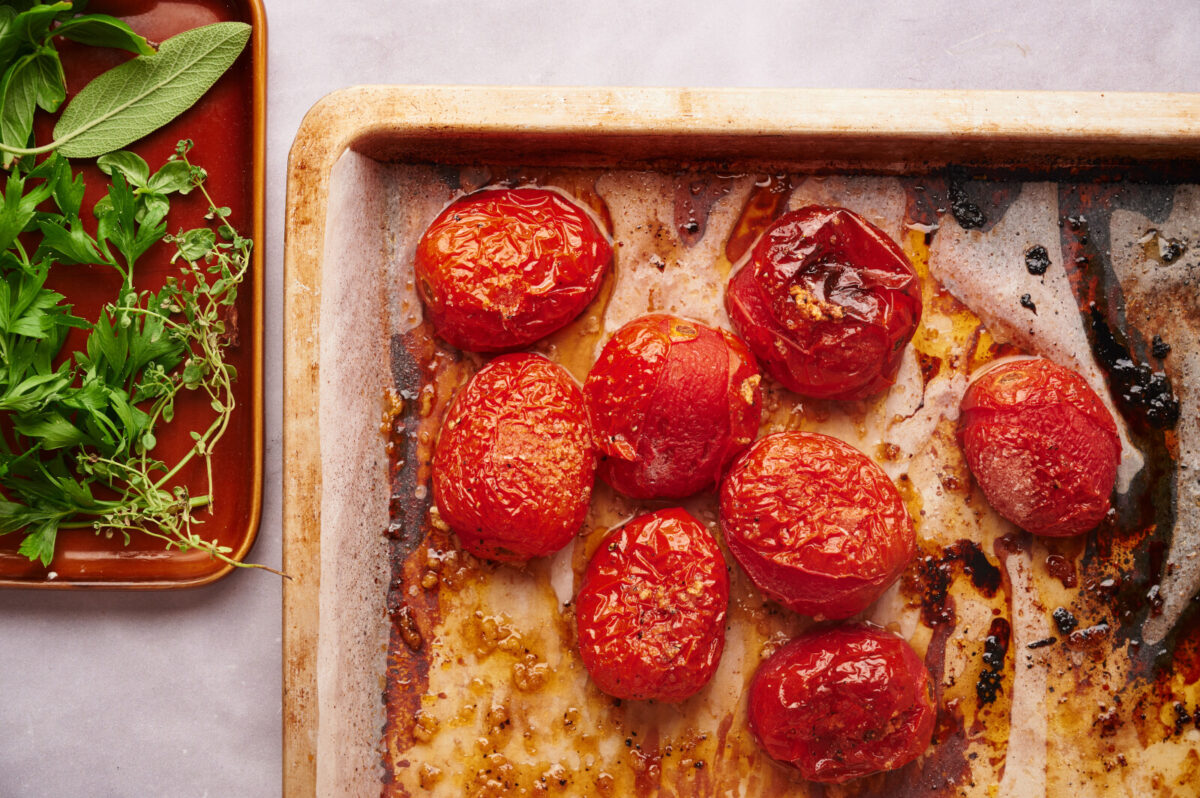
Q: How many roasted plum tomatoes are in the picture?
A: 8